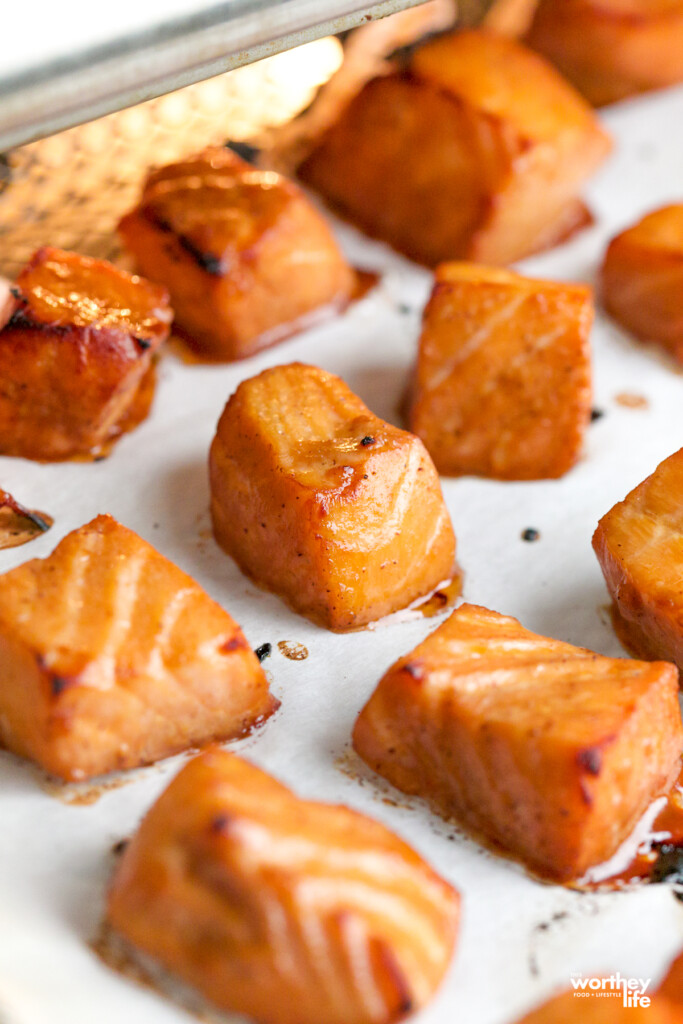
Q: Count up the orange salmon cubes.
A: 12